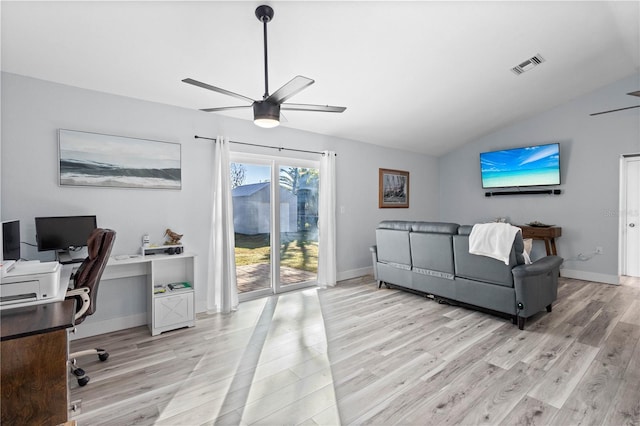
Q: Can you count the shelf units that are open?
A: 1